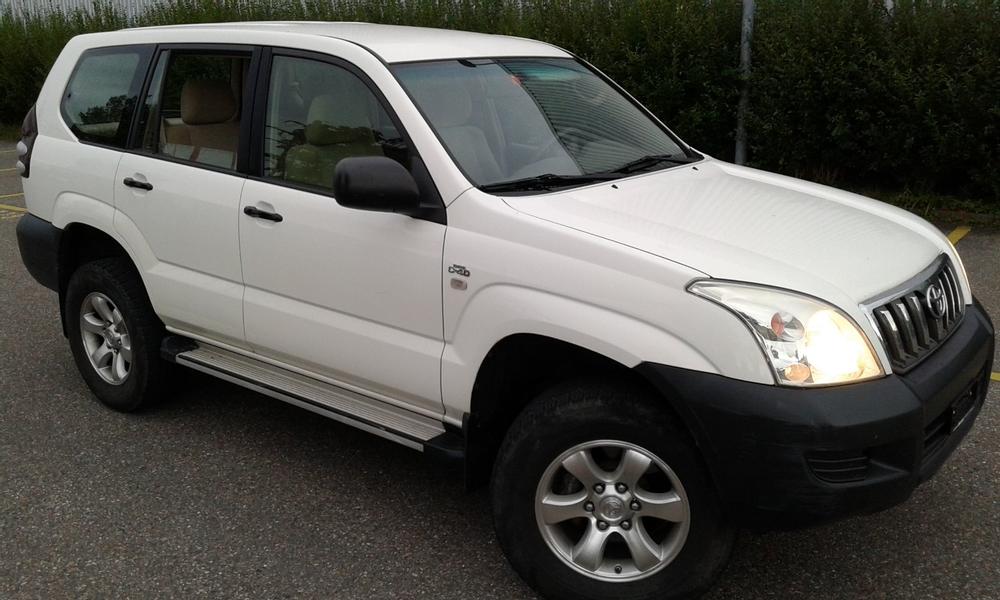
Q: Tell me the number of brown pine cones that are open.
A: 0